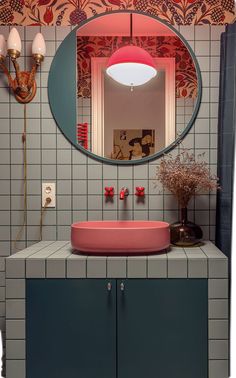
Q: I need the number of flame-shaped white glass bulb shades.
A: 3